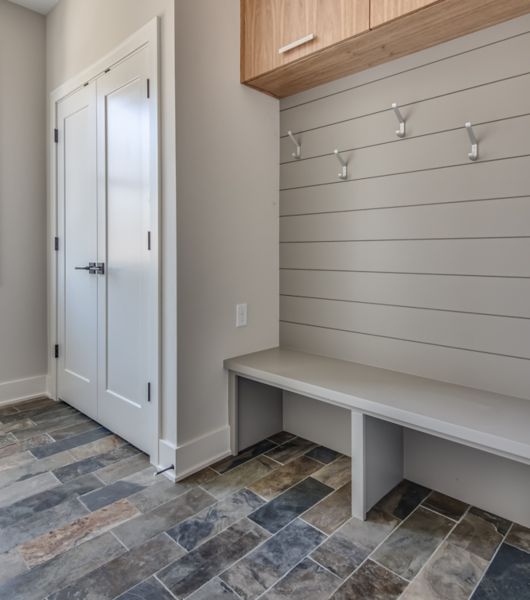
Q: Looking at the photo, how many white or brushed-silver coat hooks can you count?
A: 4